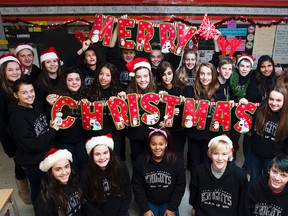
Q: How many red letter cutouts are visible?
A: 14